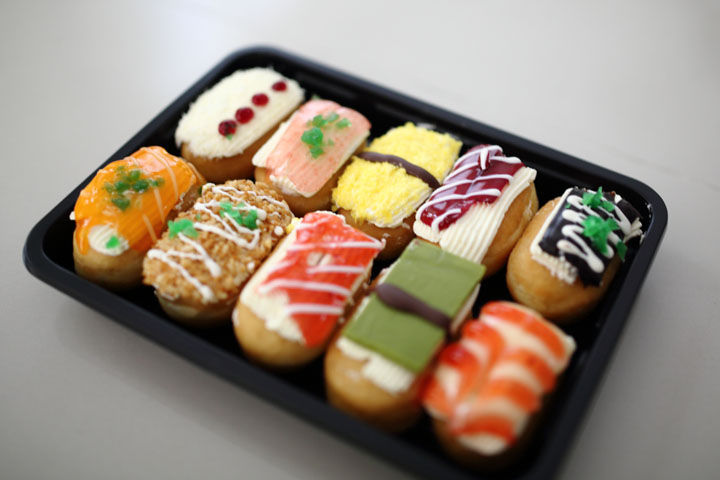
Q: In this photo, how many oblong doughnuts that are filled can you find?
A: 10